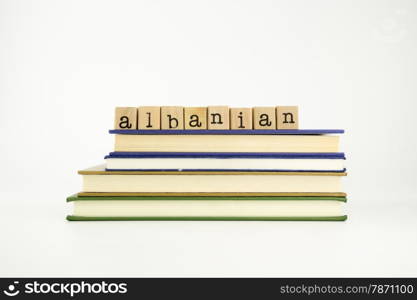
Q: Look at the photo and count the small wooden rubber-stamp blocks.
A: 8